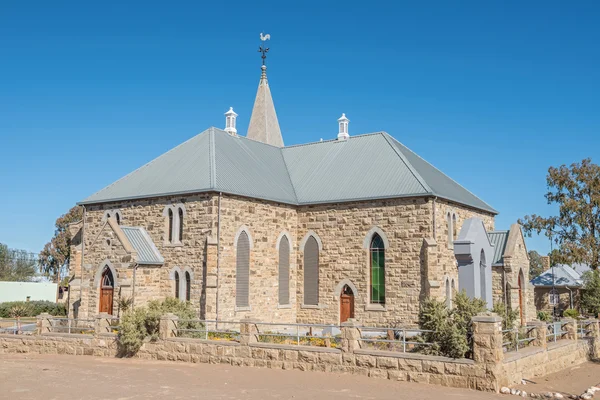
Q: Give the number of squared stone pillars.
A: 9